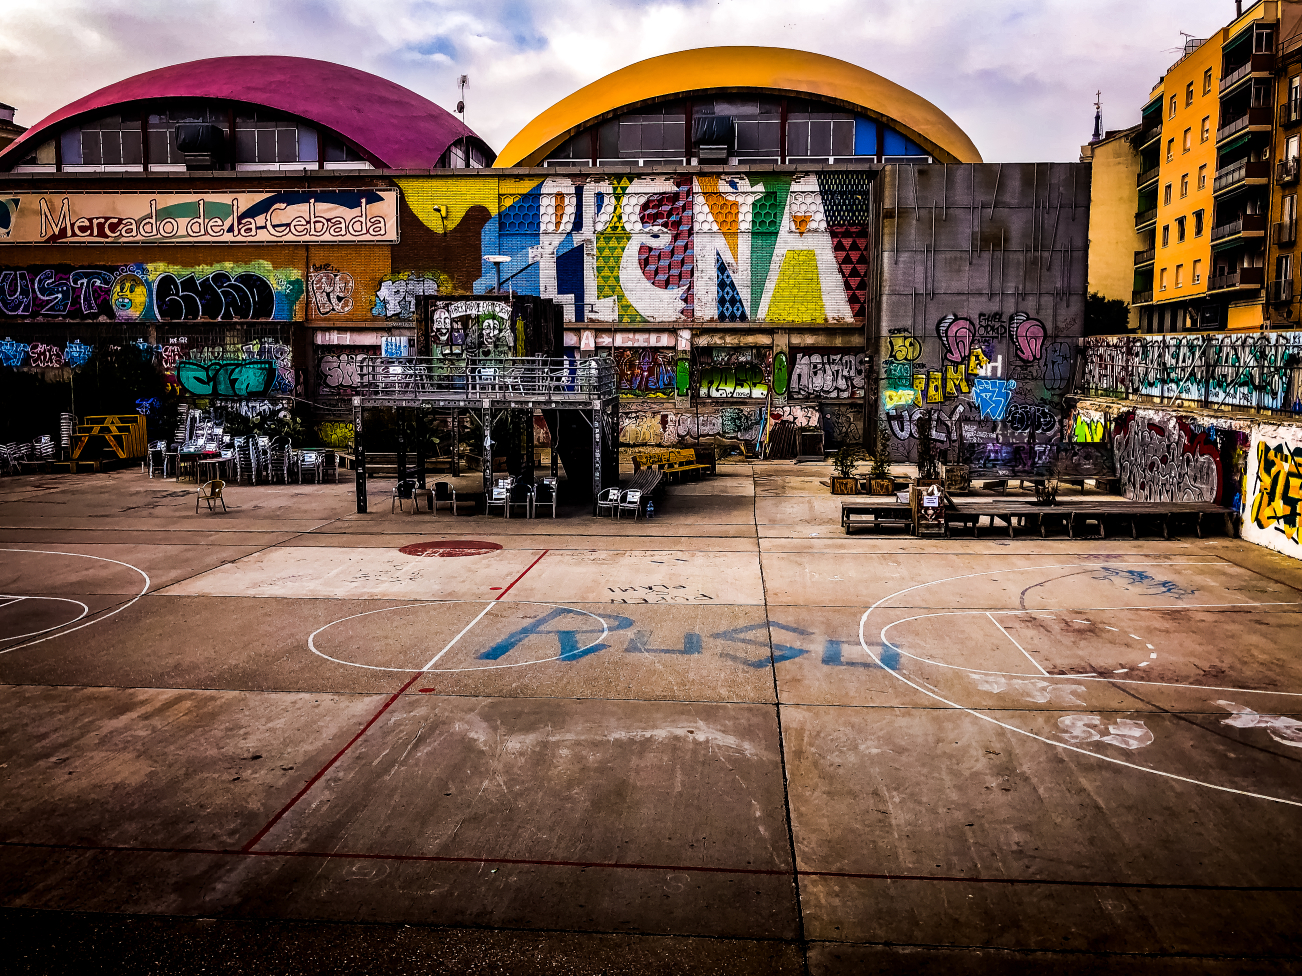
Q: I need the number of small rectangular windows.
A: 15